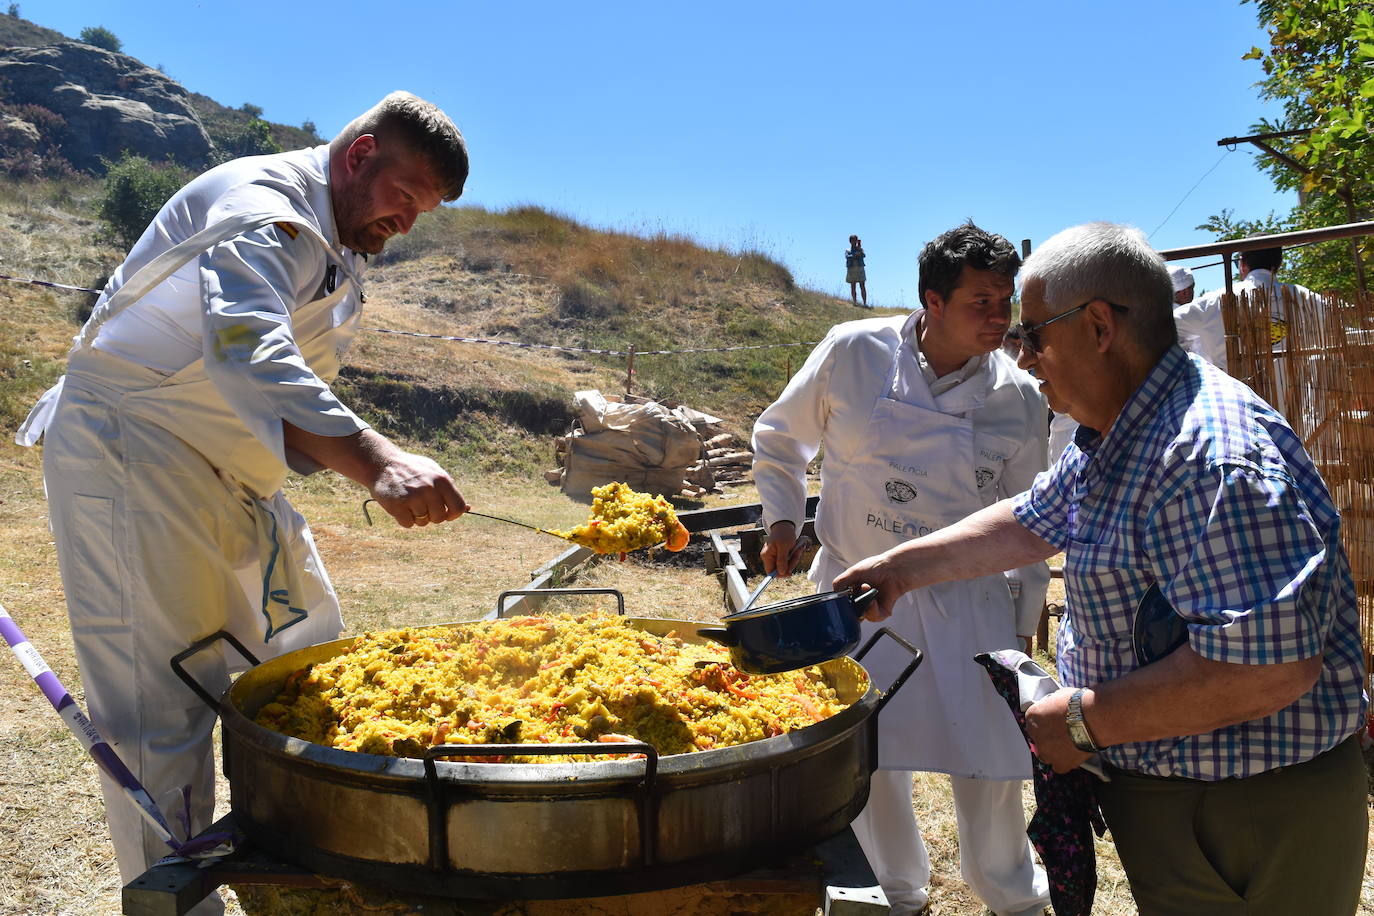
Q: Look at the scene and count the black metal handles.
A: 4